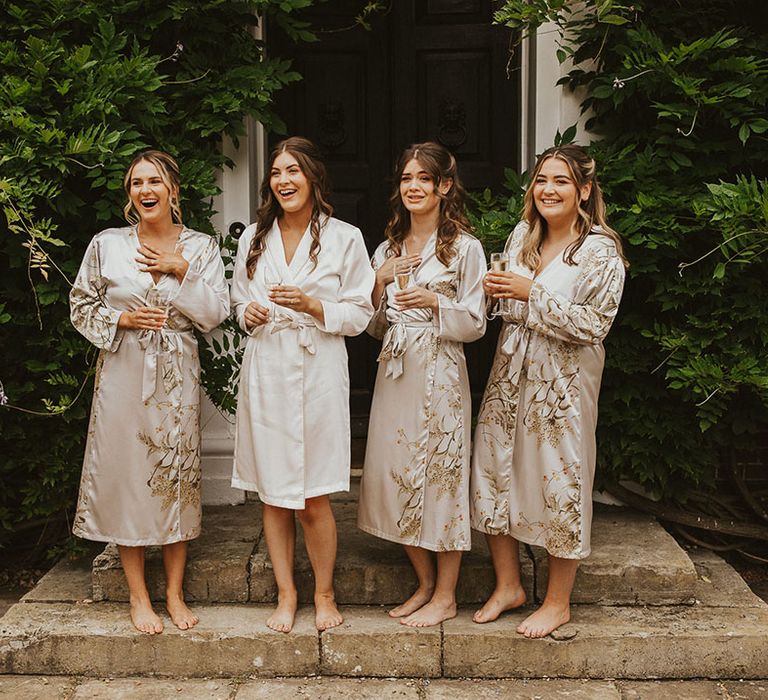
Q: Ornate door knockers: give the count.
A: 2